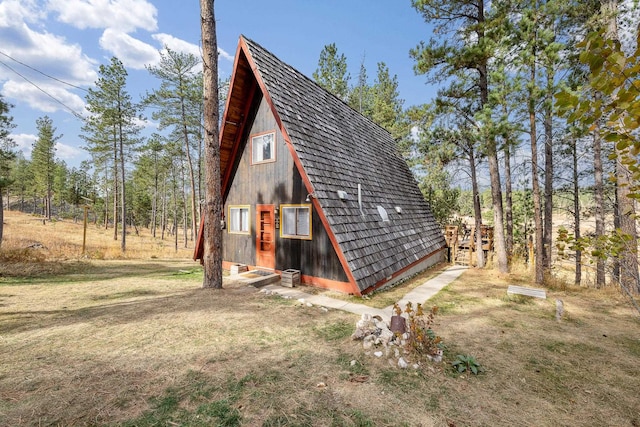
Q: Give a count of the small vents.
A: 2